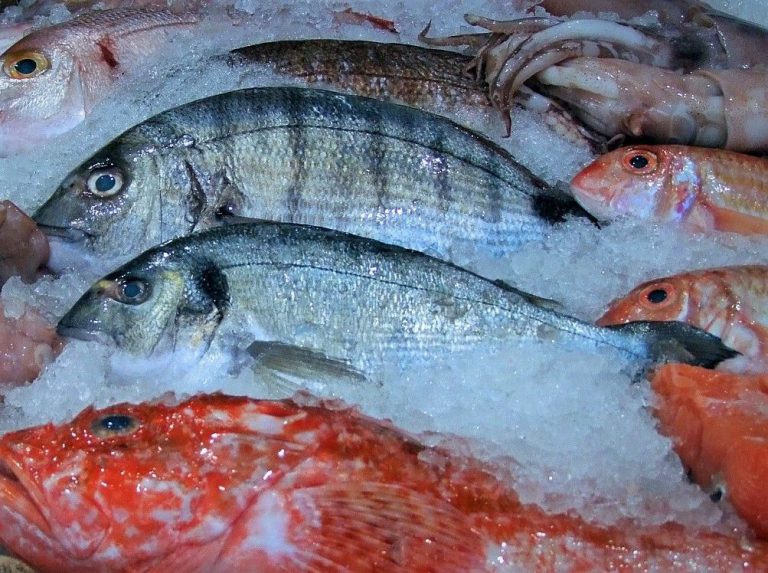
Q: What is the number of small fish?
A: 2